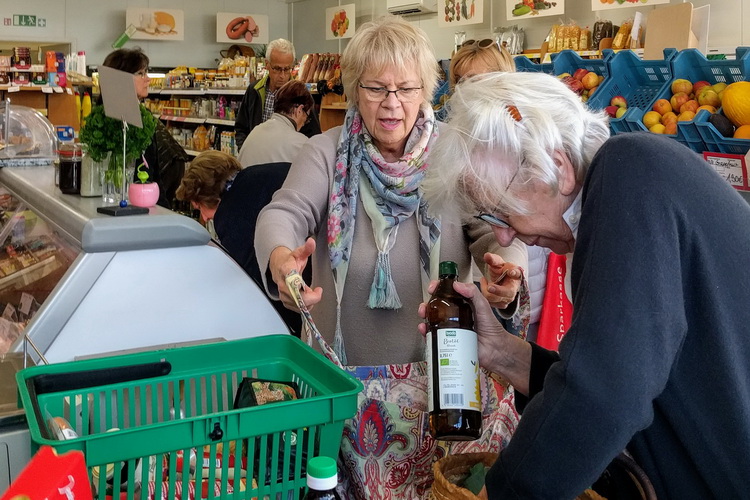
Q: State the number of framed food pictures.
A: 6